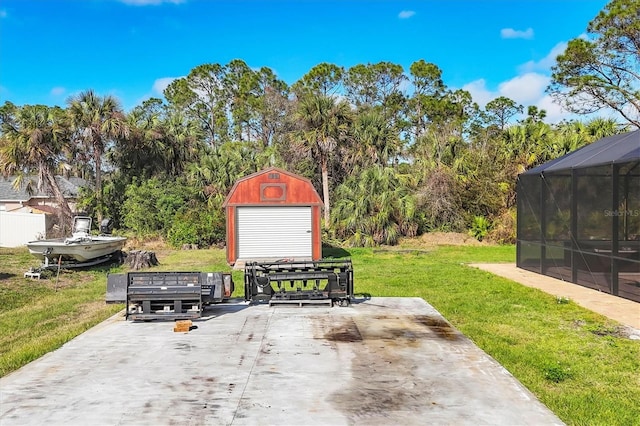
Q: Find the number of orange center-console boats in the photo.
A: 0